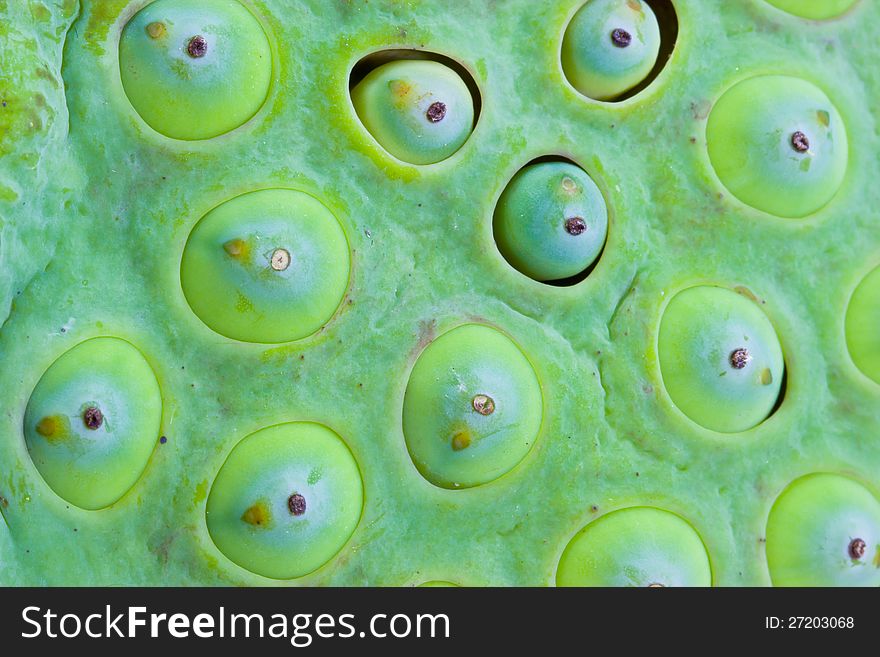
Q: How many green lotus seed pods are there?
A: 15